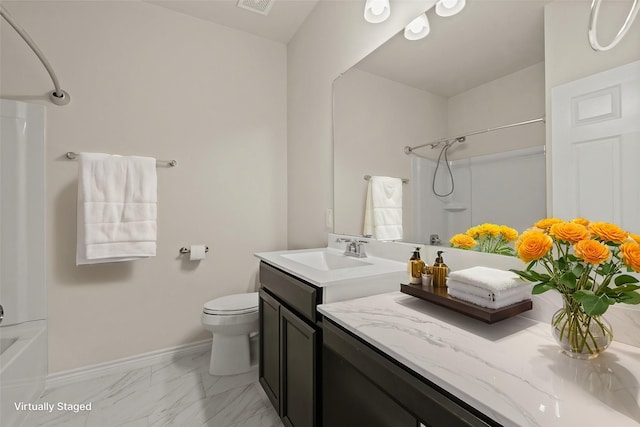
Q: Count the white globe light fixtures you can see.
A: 3